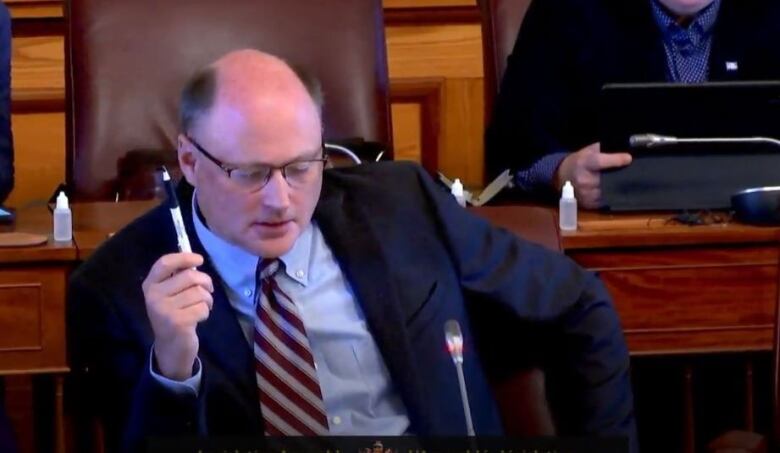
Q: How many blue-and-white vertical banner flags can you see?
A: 0